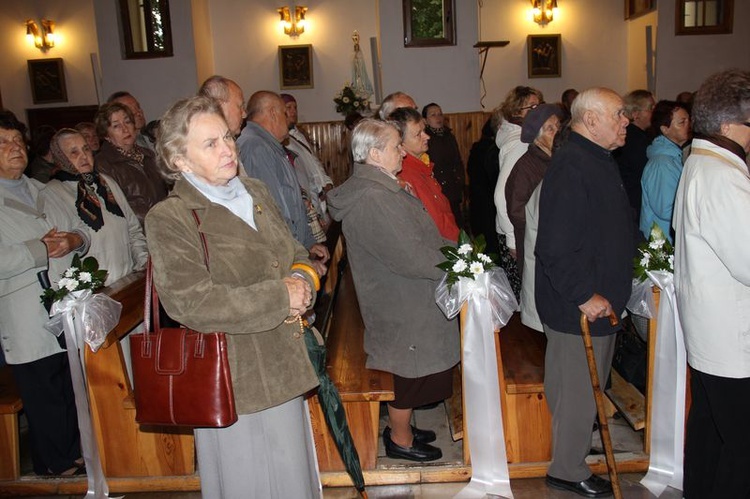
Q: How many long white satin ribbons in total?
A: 3